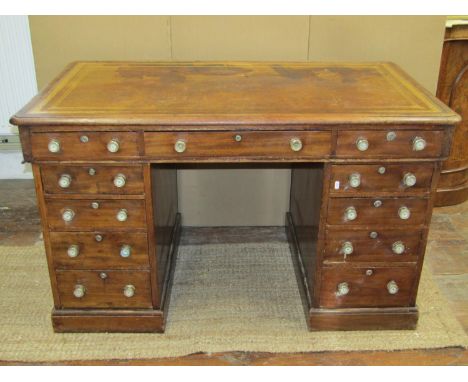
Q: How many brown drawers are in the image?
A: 11